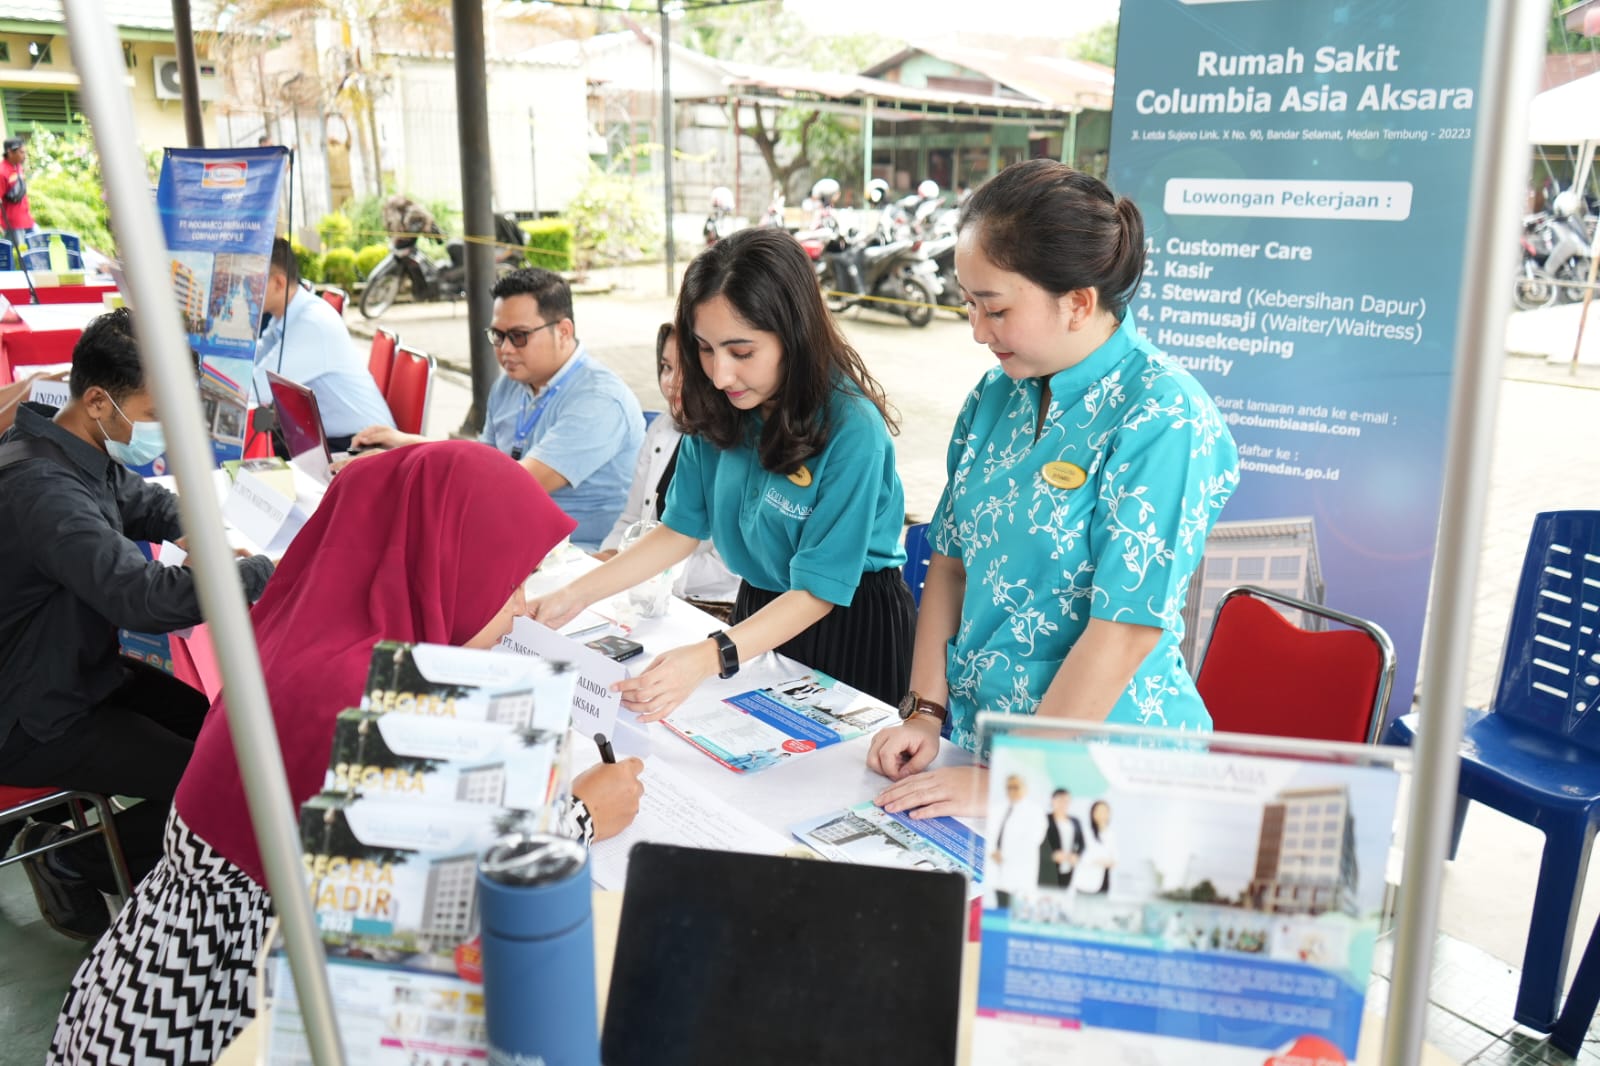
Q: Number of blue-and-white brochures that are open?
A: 2